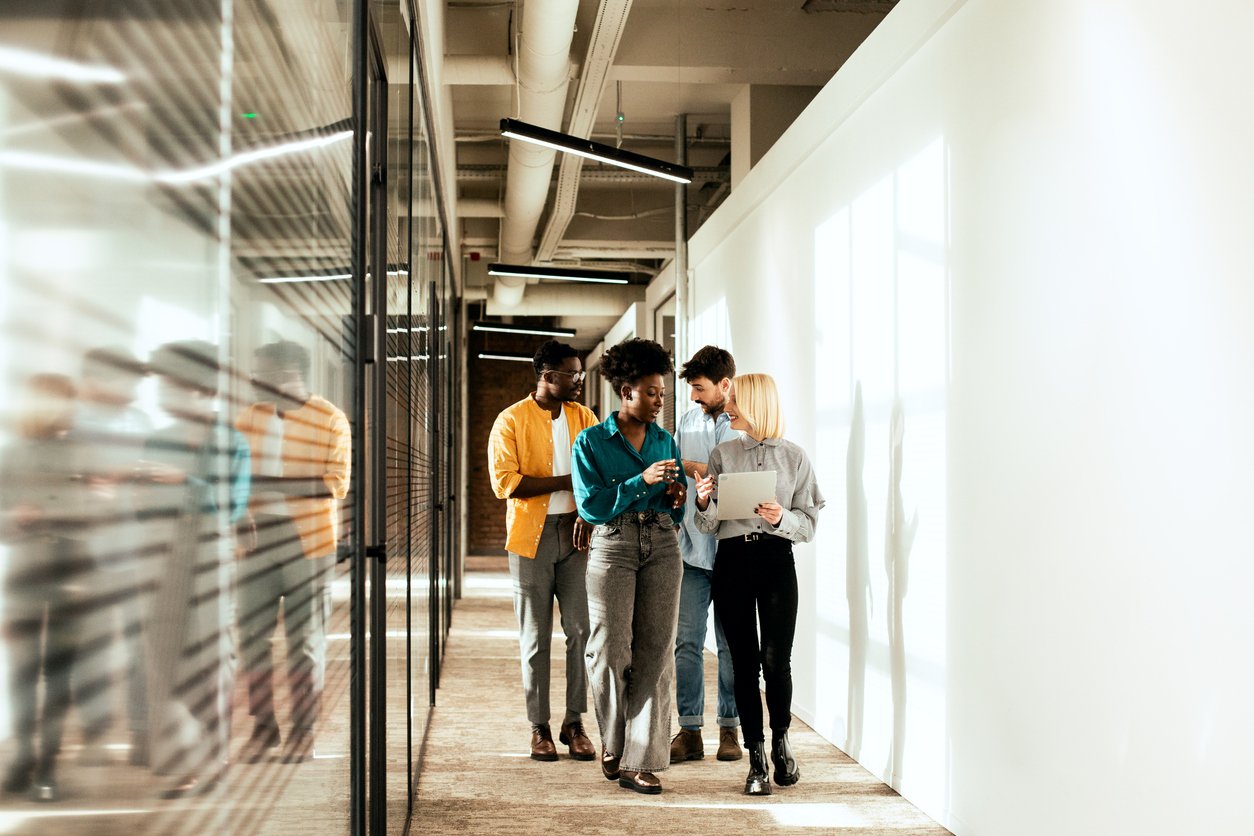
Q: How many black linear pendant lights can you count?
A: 4